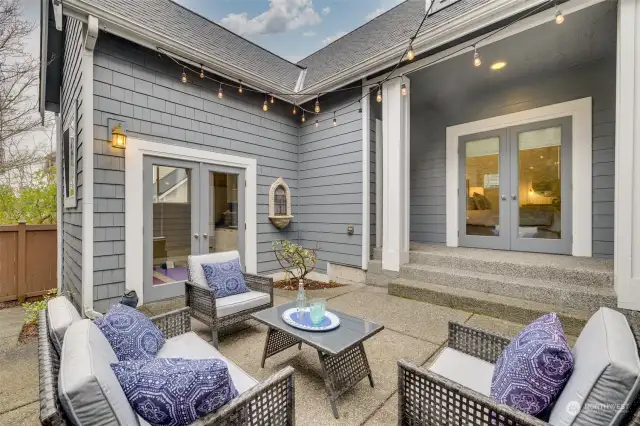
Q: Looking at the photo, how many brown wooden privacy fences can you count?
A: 1